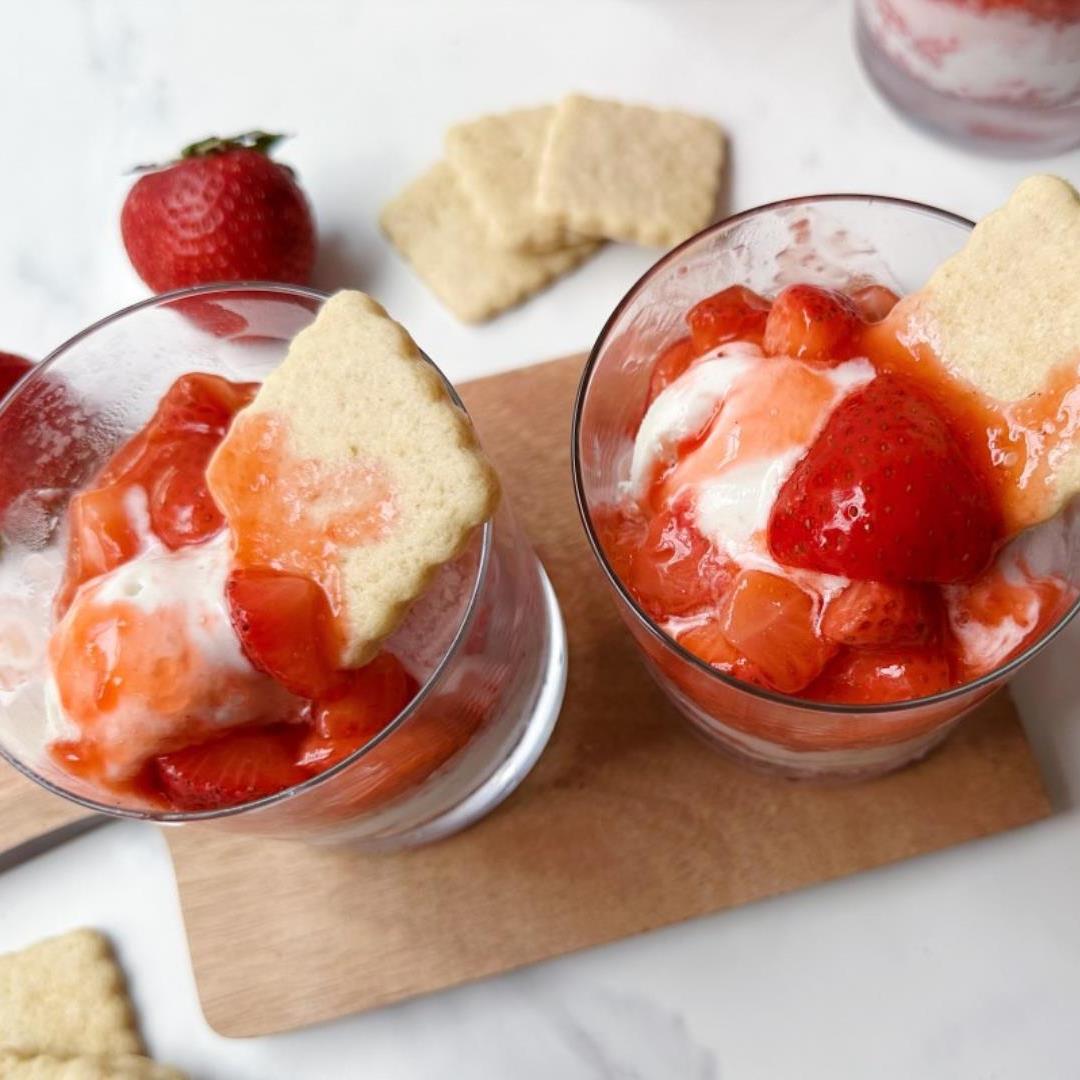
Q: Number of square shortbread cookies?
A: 7